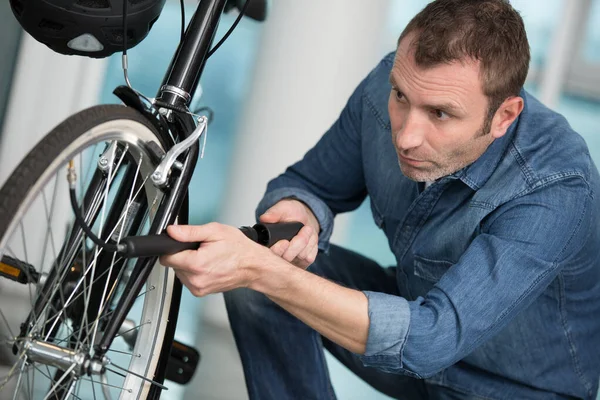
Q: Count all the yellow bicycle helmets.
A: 0